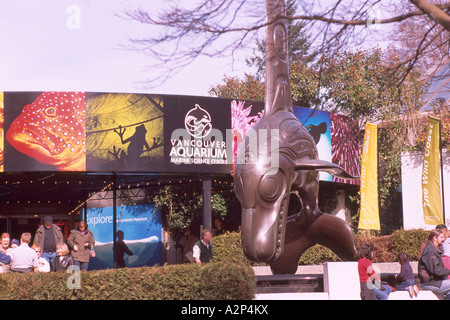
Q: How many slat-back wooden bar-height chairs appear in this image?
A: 0